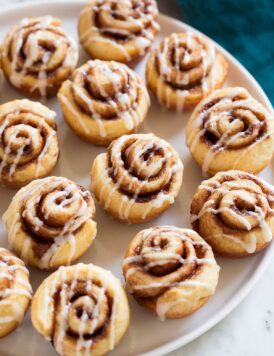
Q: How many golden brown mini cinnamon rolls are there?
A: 12